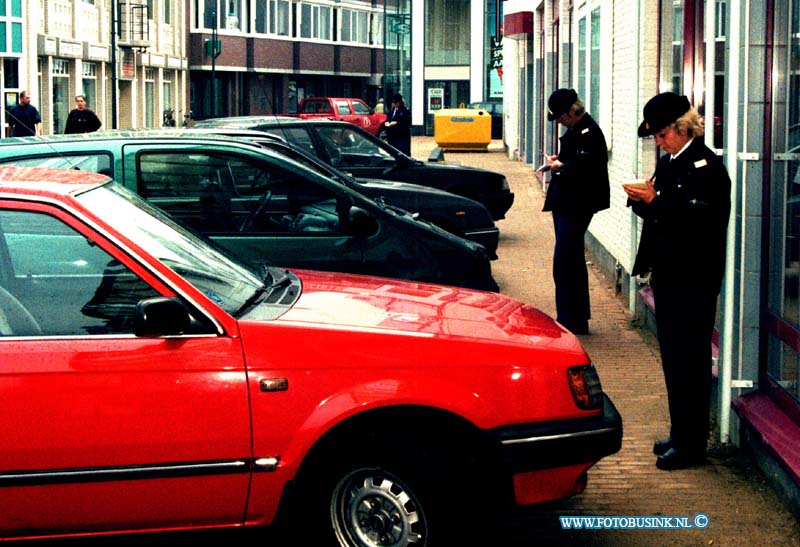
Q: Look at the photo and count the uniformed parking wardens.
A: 3